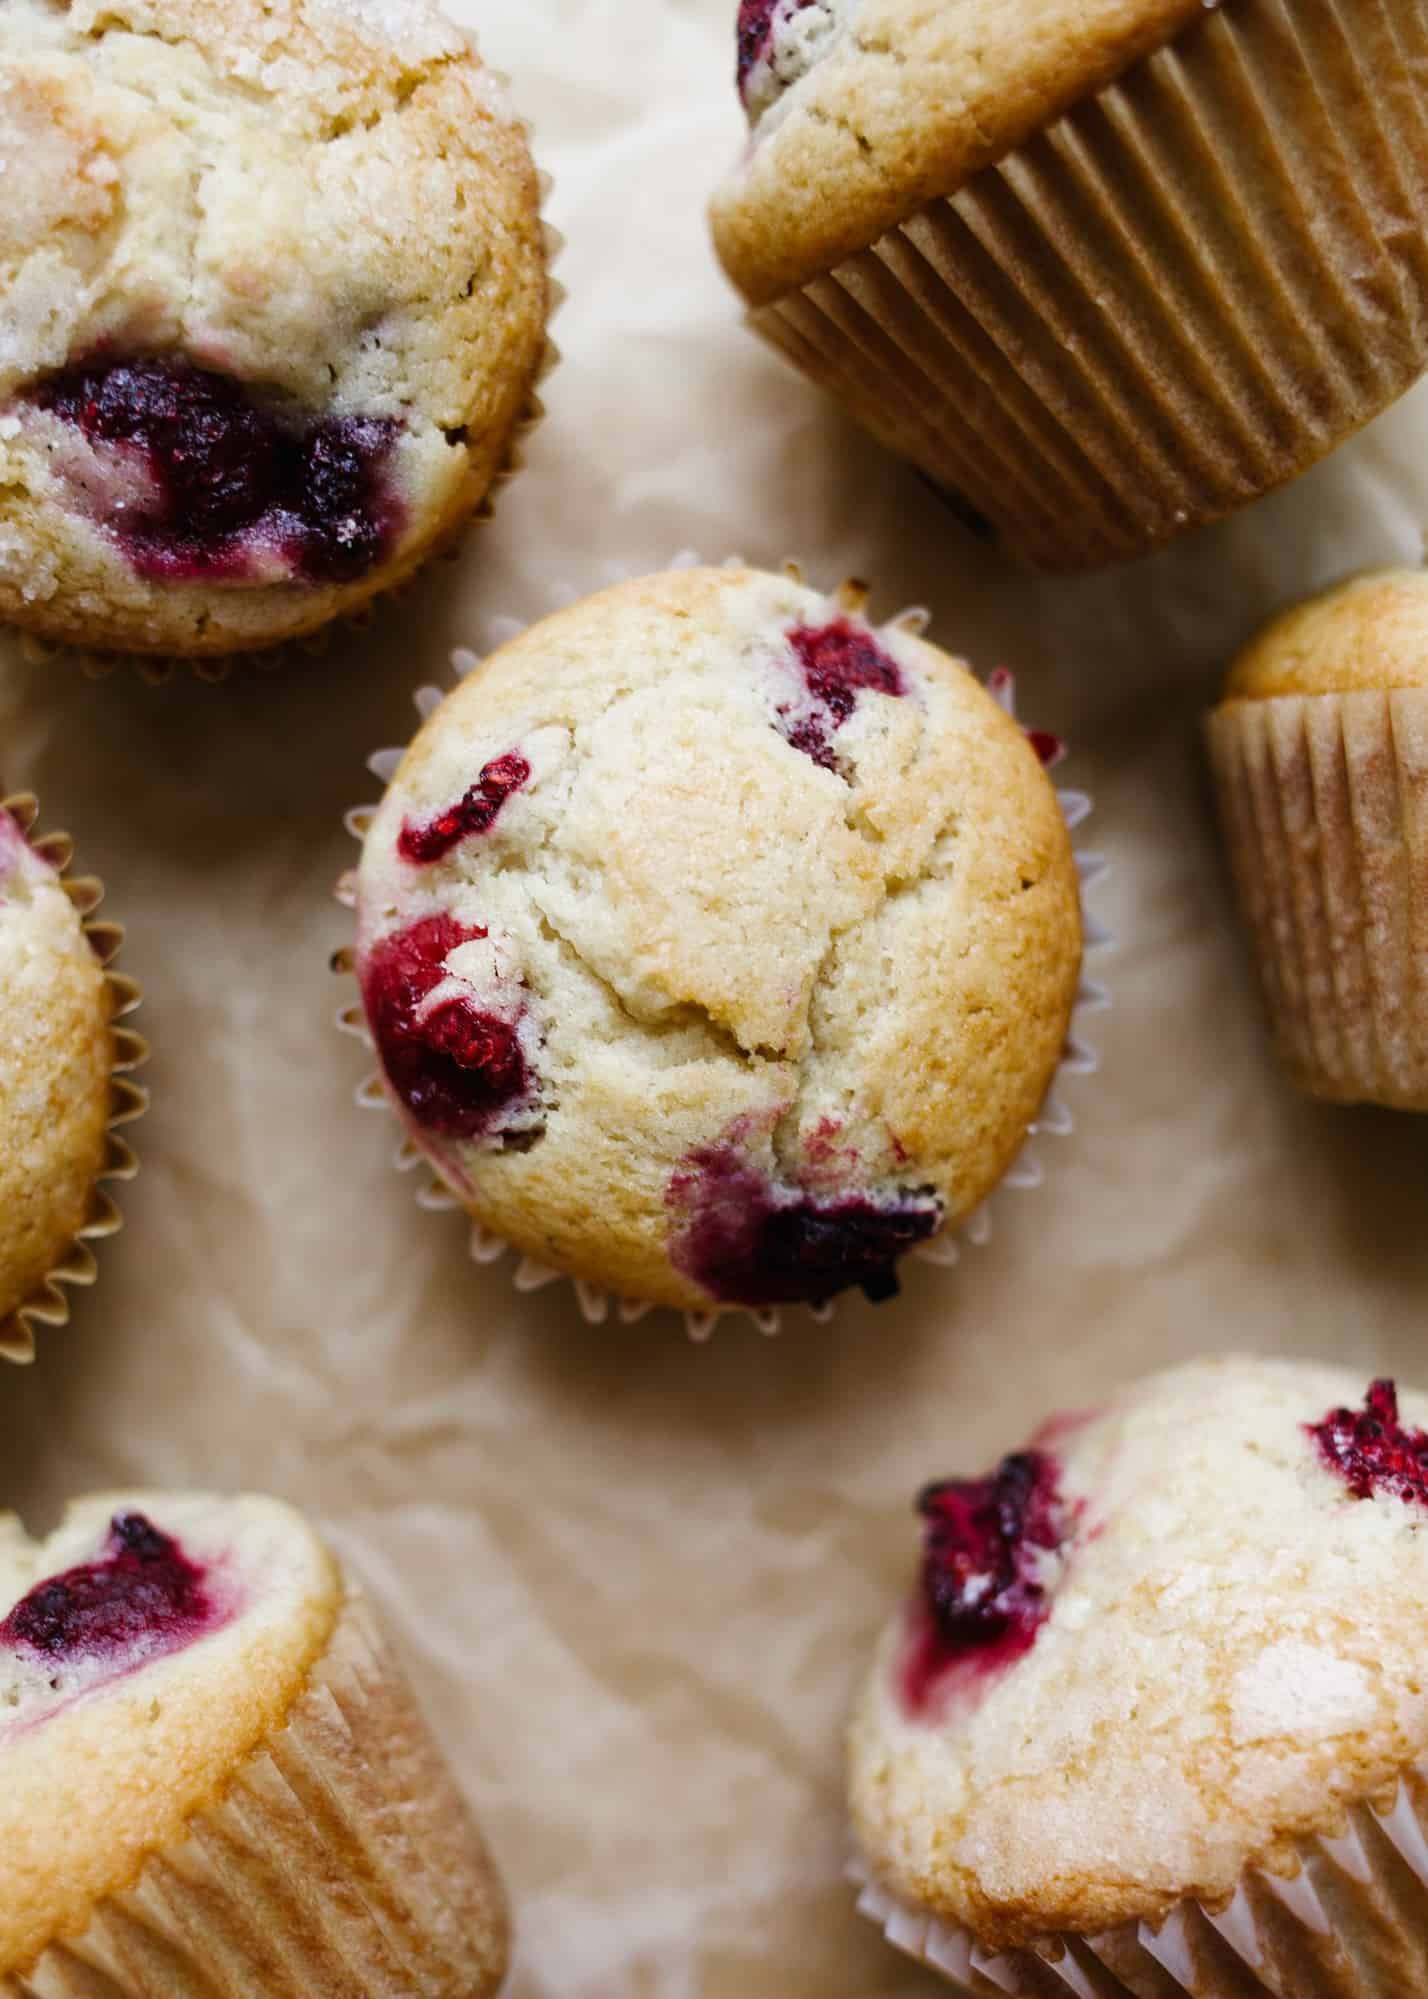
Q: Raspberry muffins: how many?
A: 7